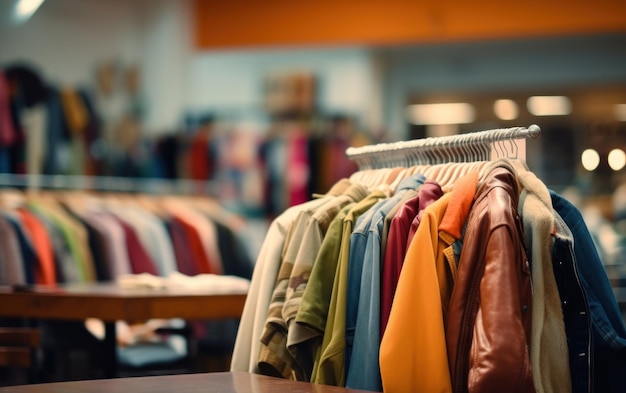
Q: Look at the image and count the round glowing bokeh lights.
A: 3